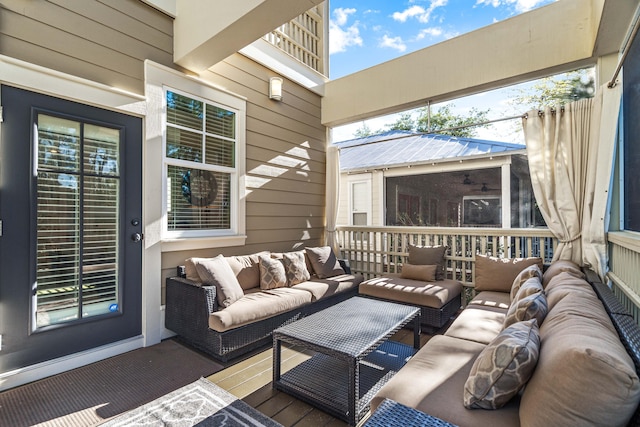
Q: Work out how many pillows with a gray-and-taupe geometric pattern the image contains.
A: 6